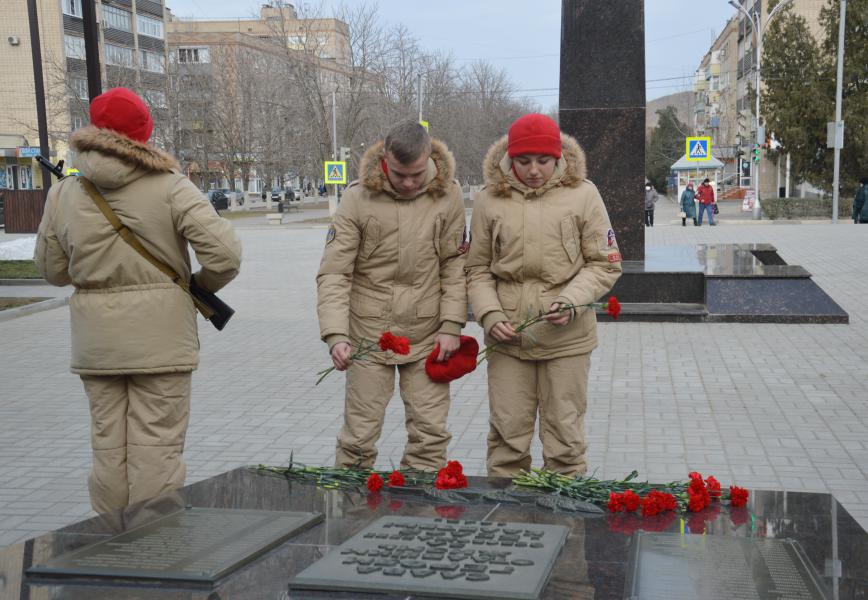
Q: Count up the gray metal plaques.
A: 3